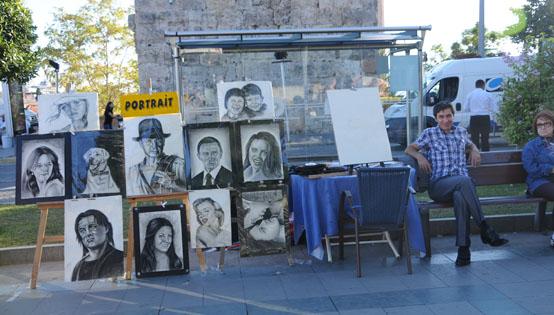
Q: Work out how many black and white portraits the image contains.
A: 11